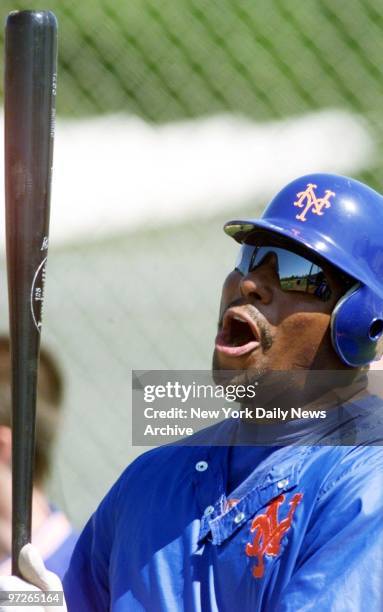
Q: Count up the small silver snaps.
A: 4